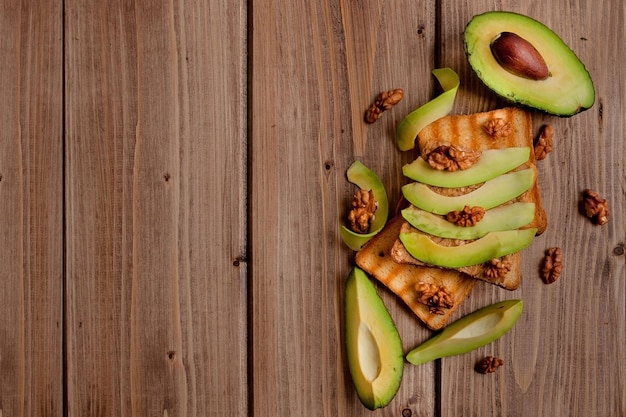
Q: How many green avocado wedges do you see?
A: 6